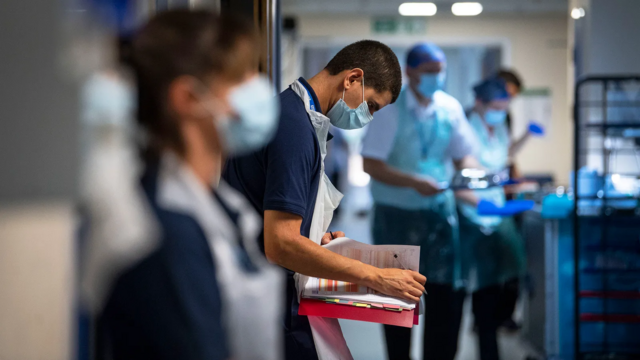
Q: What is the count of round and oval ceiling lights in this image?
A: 2